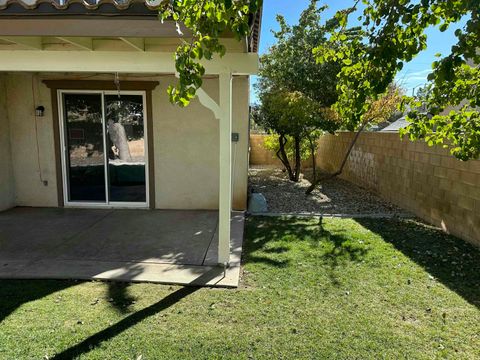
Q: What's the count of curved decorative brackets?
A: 1